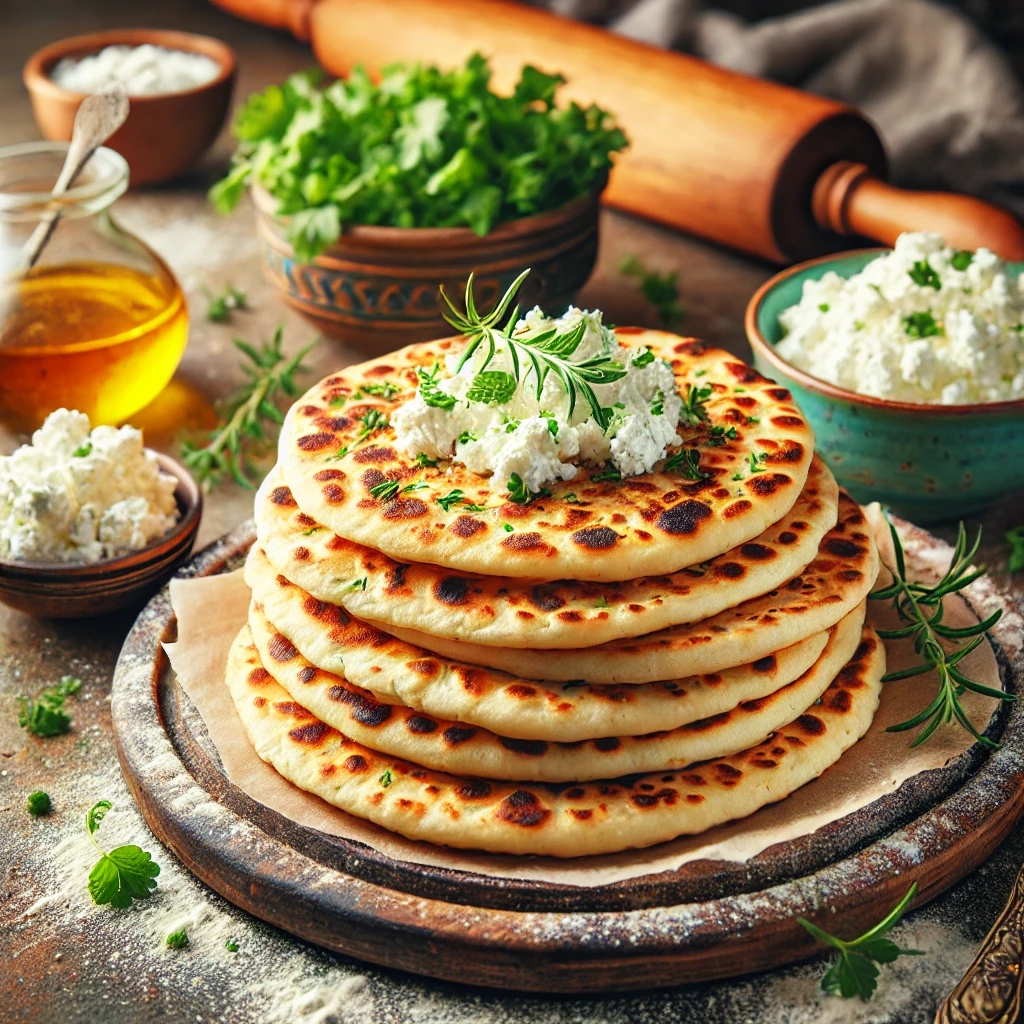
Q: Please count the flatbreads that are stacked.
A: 6